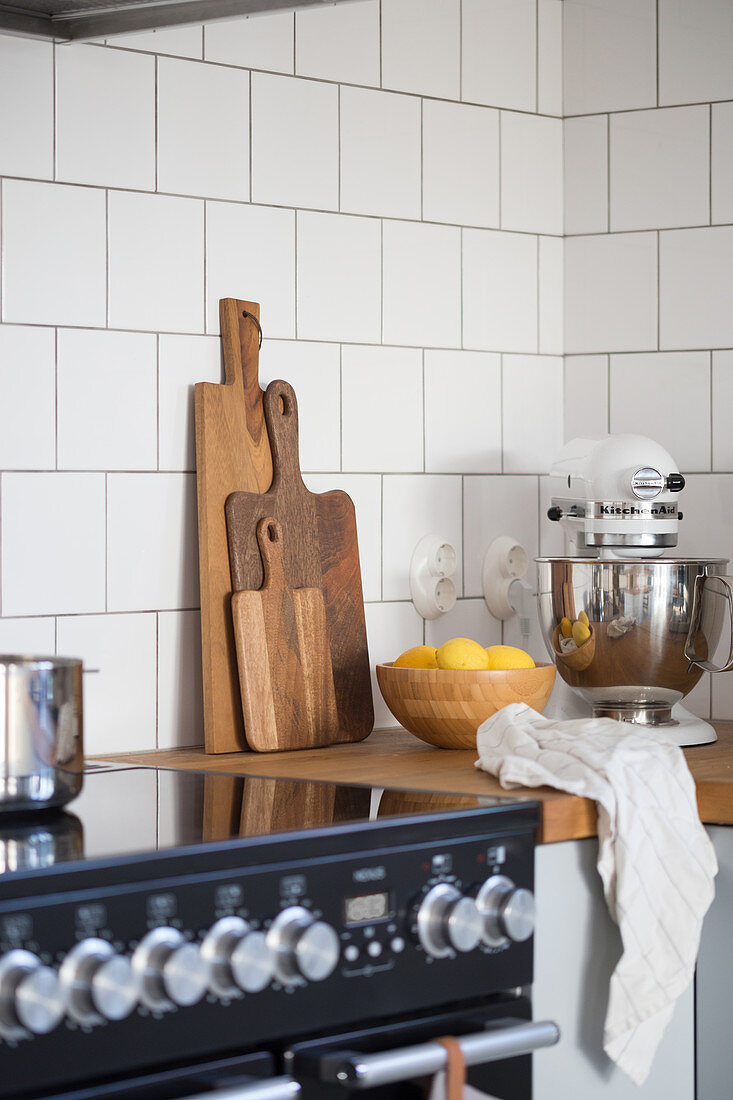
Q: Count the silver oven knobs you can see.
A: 7